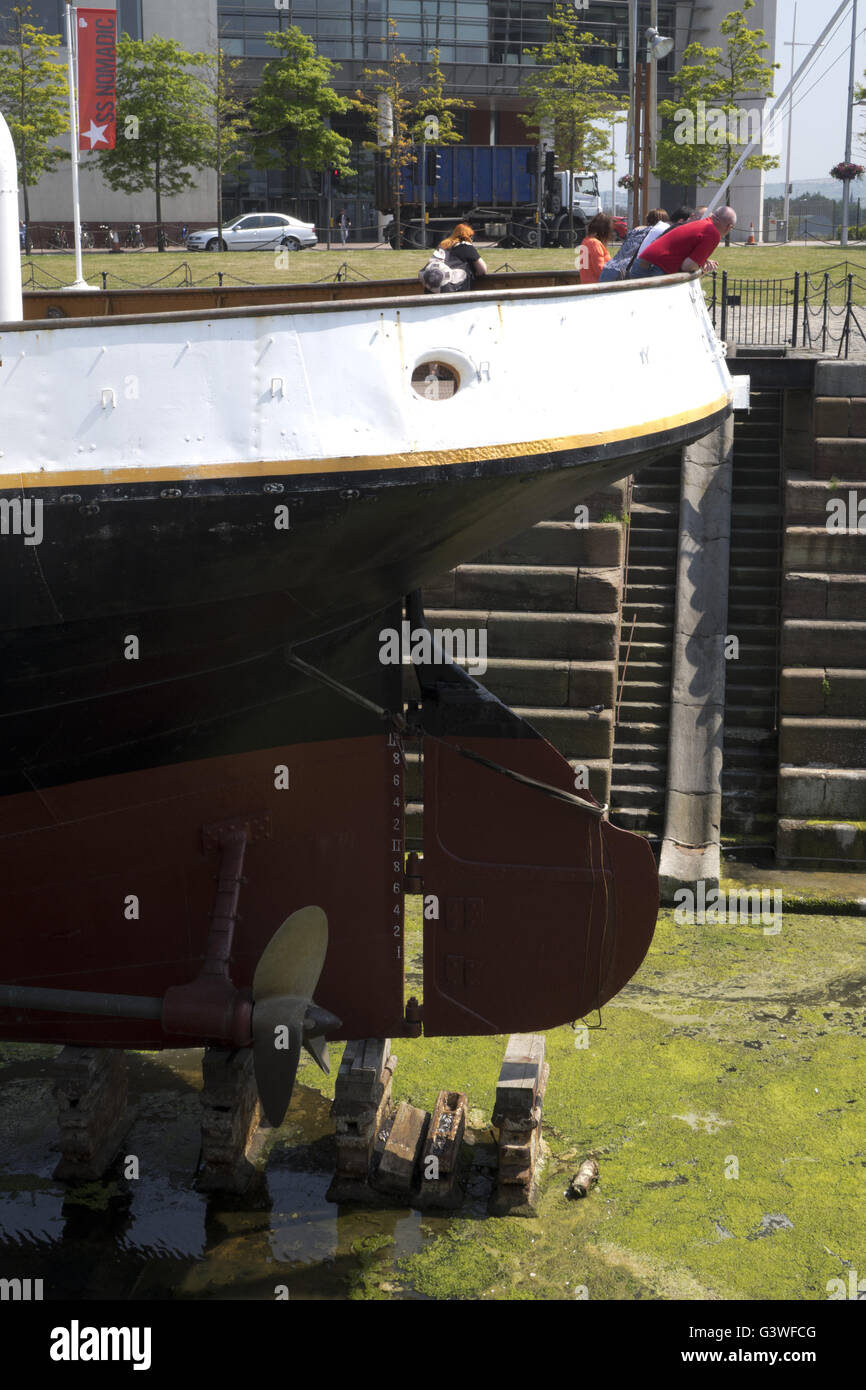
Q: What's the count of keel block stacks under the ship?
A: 4